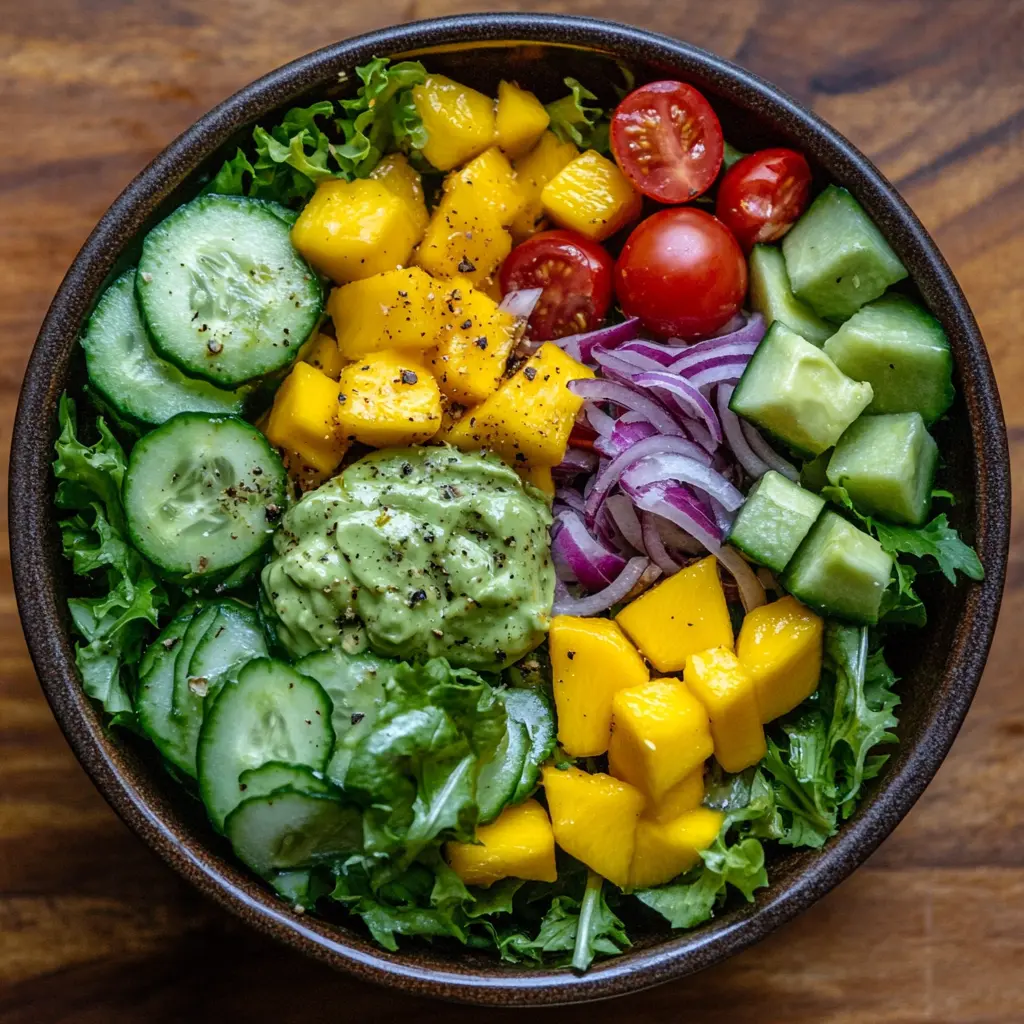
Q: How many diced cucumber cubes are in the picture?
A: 7